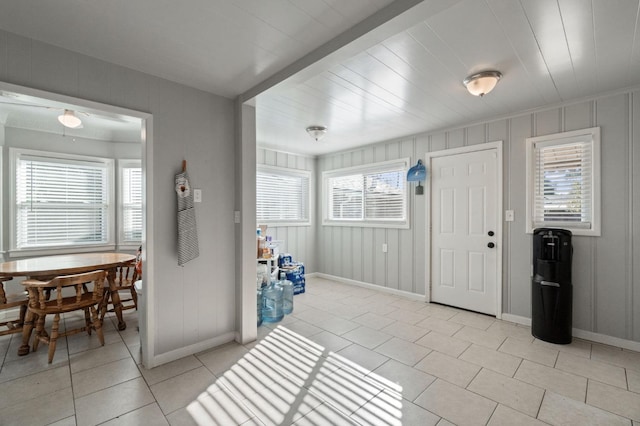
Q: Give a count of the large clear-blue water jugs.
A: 3